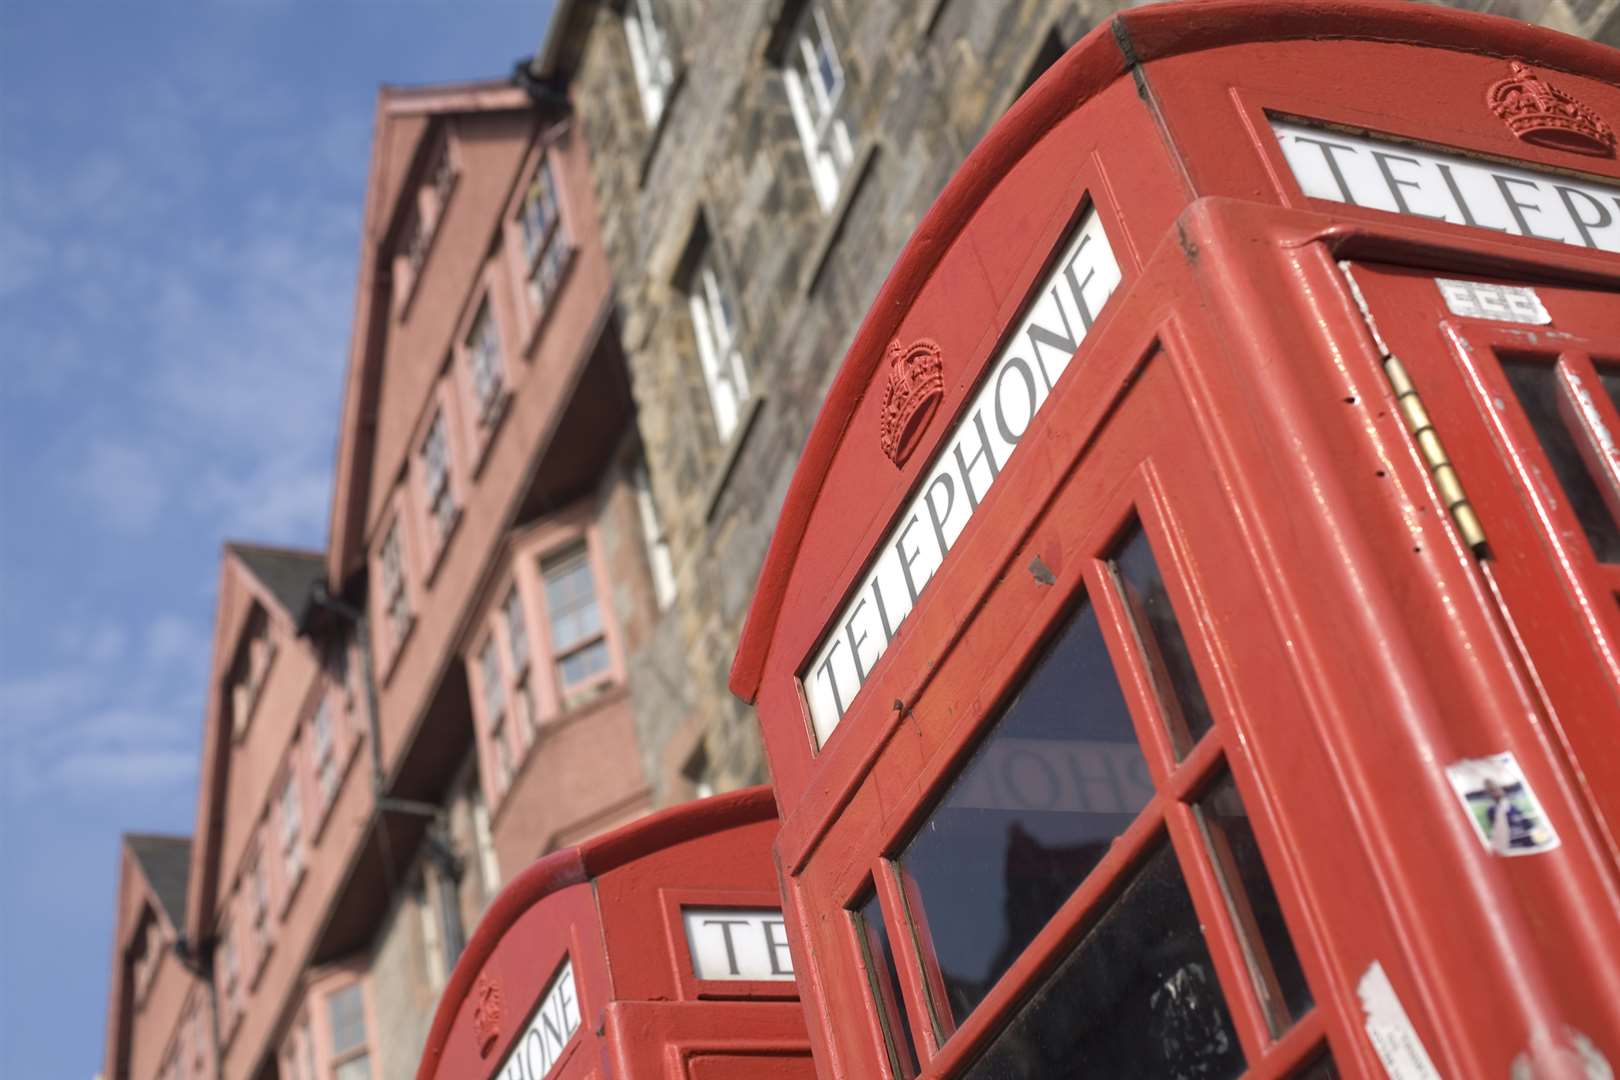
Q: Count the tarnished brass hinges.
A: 1